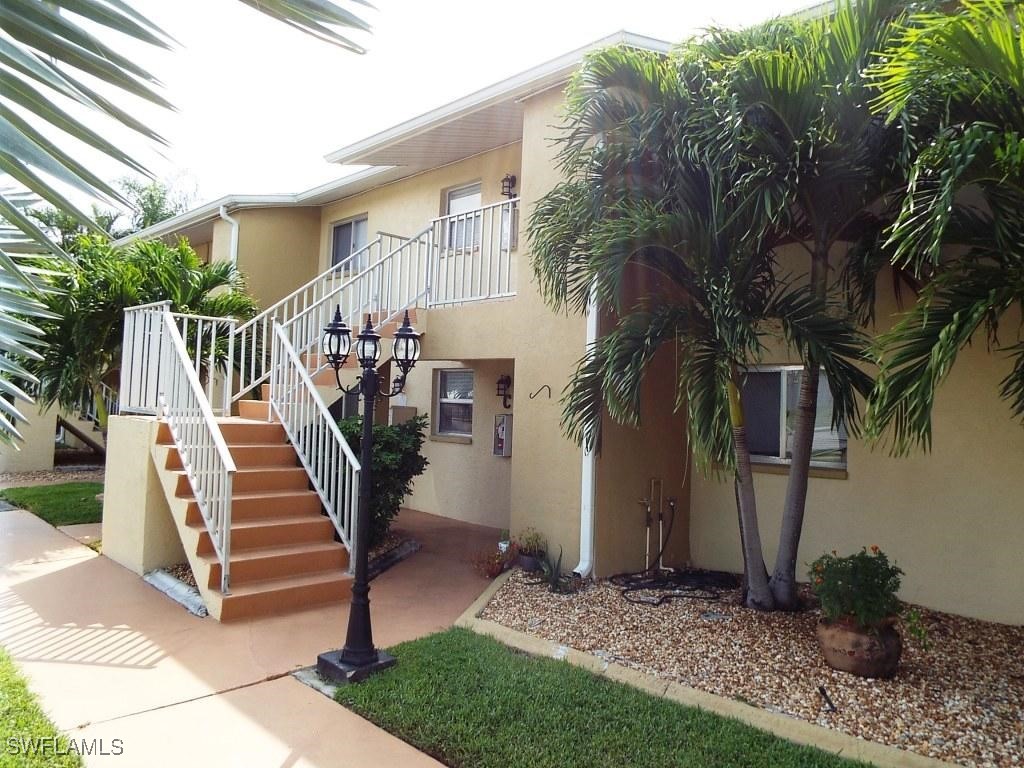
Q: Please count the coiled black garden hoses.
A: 1